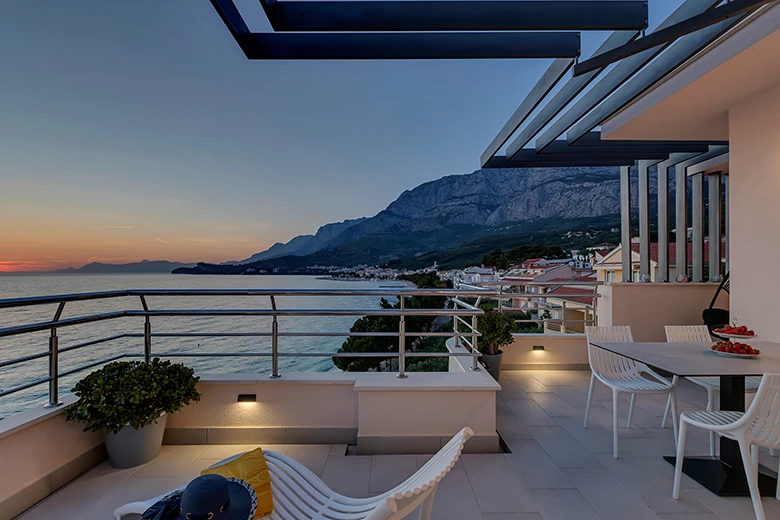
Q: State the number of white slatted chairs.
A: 4